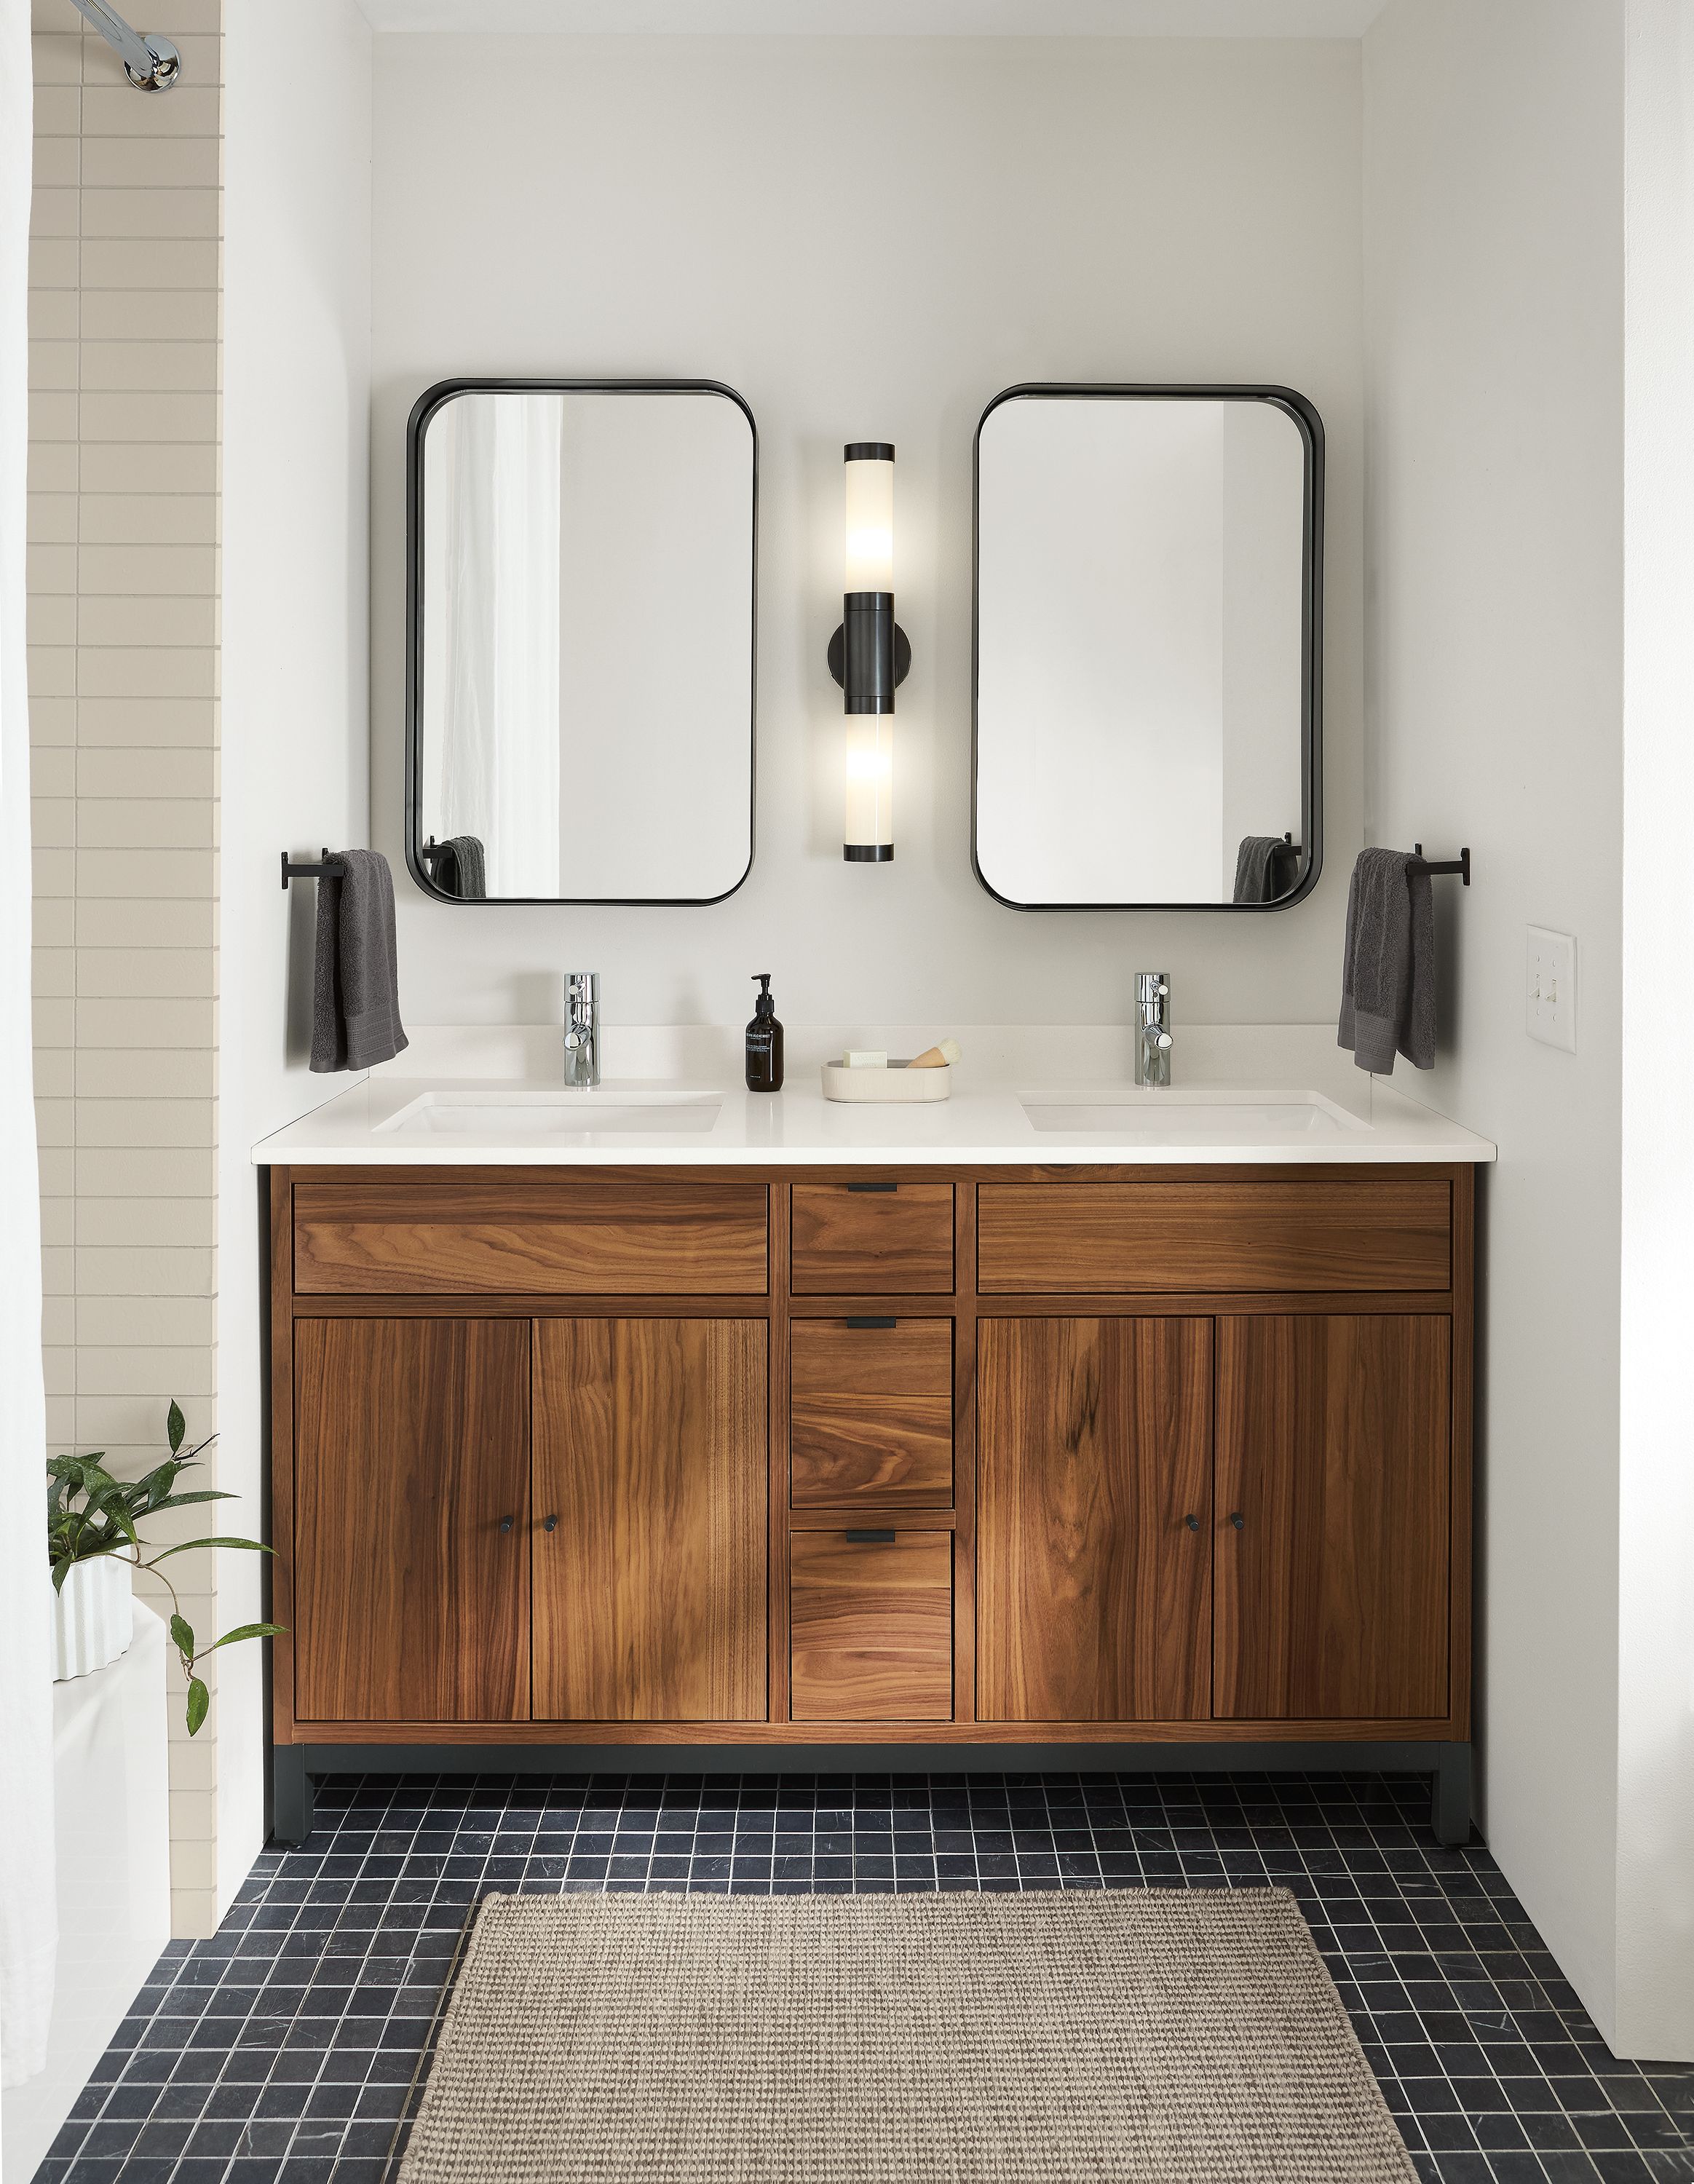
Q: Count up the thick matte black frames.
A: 2